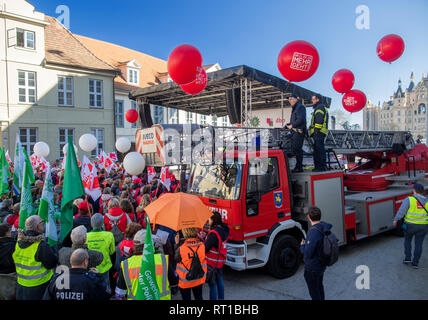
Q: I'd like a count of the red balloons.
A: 7